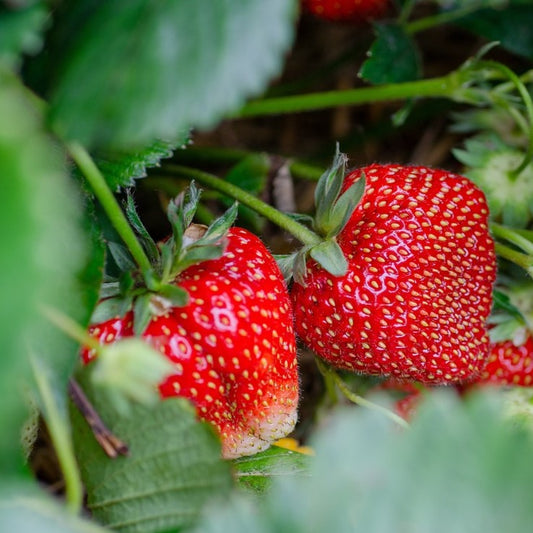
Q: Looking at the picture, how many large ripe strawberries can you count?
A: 2